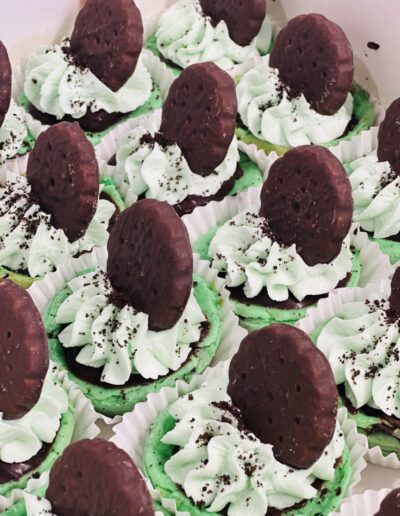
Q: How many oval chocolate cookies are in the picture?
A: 14